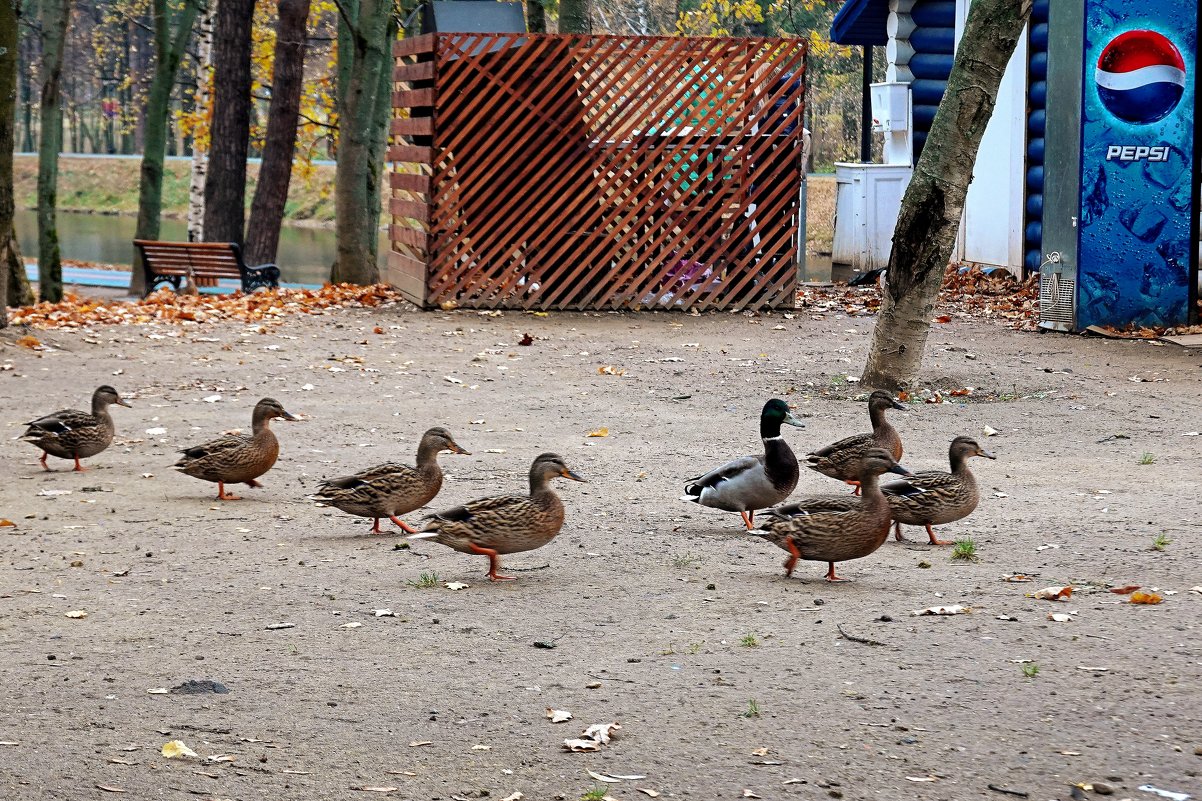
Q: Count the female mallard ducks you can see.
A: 7